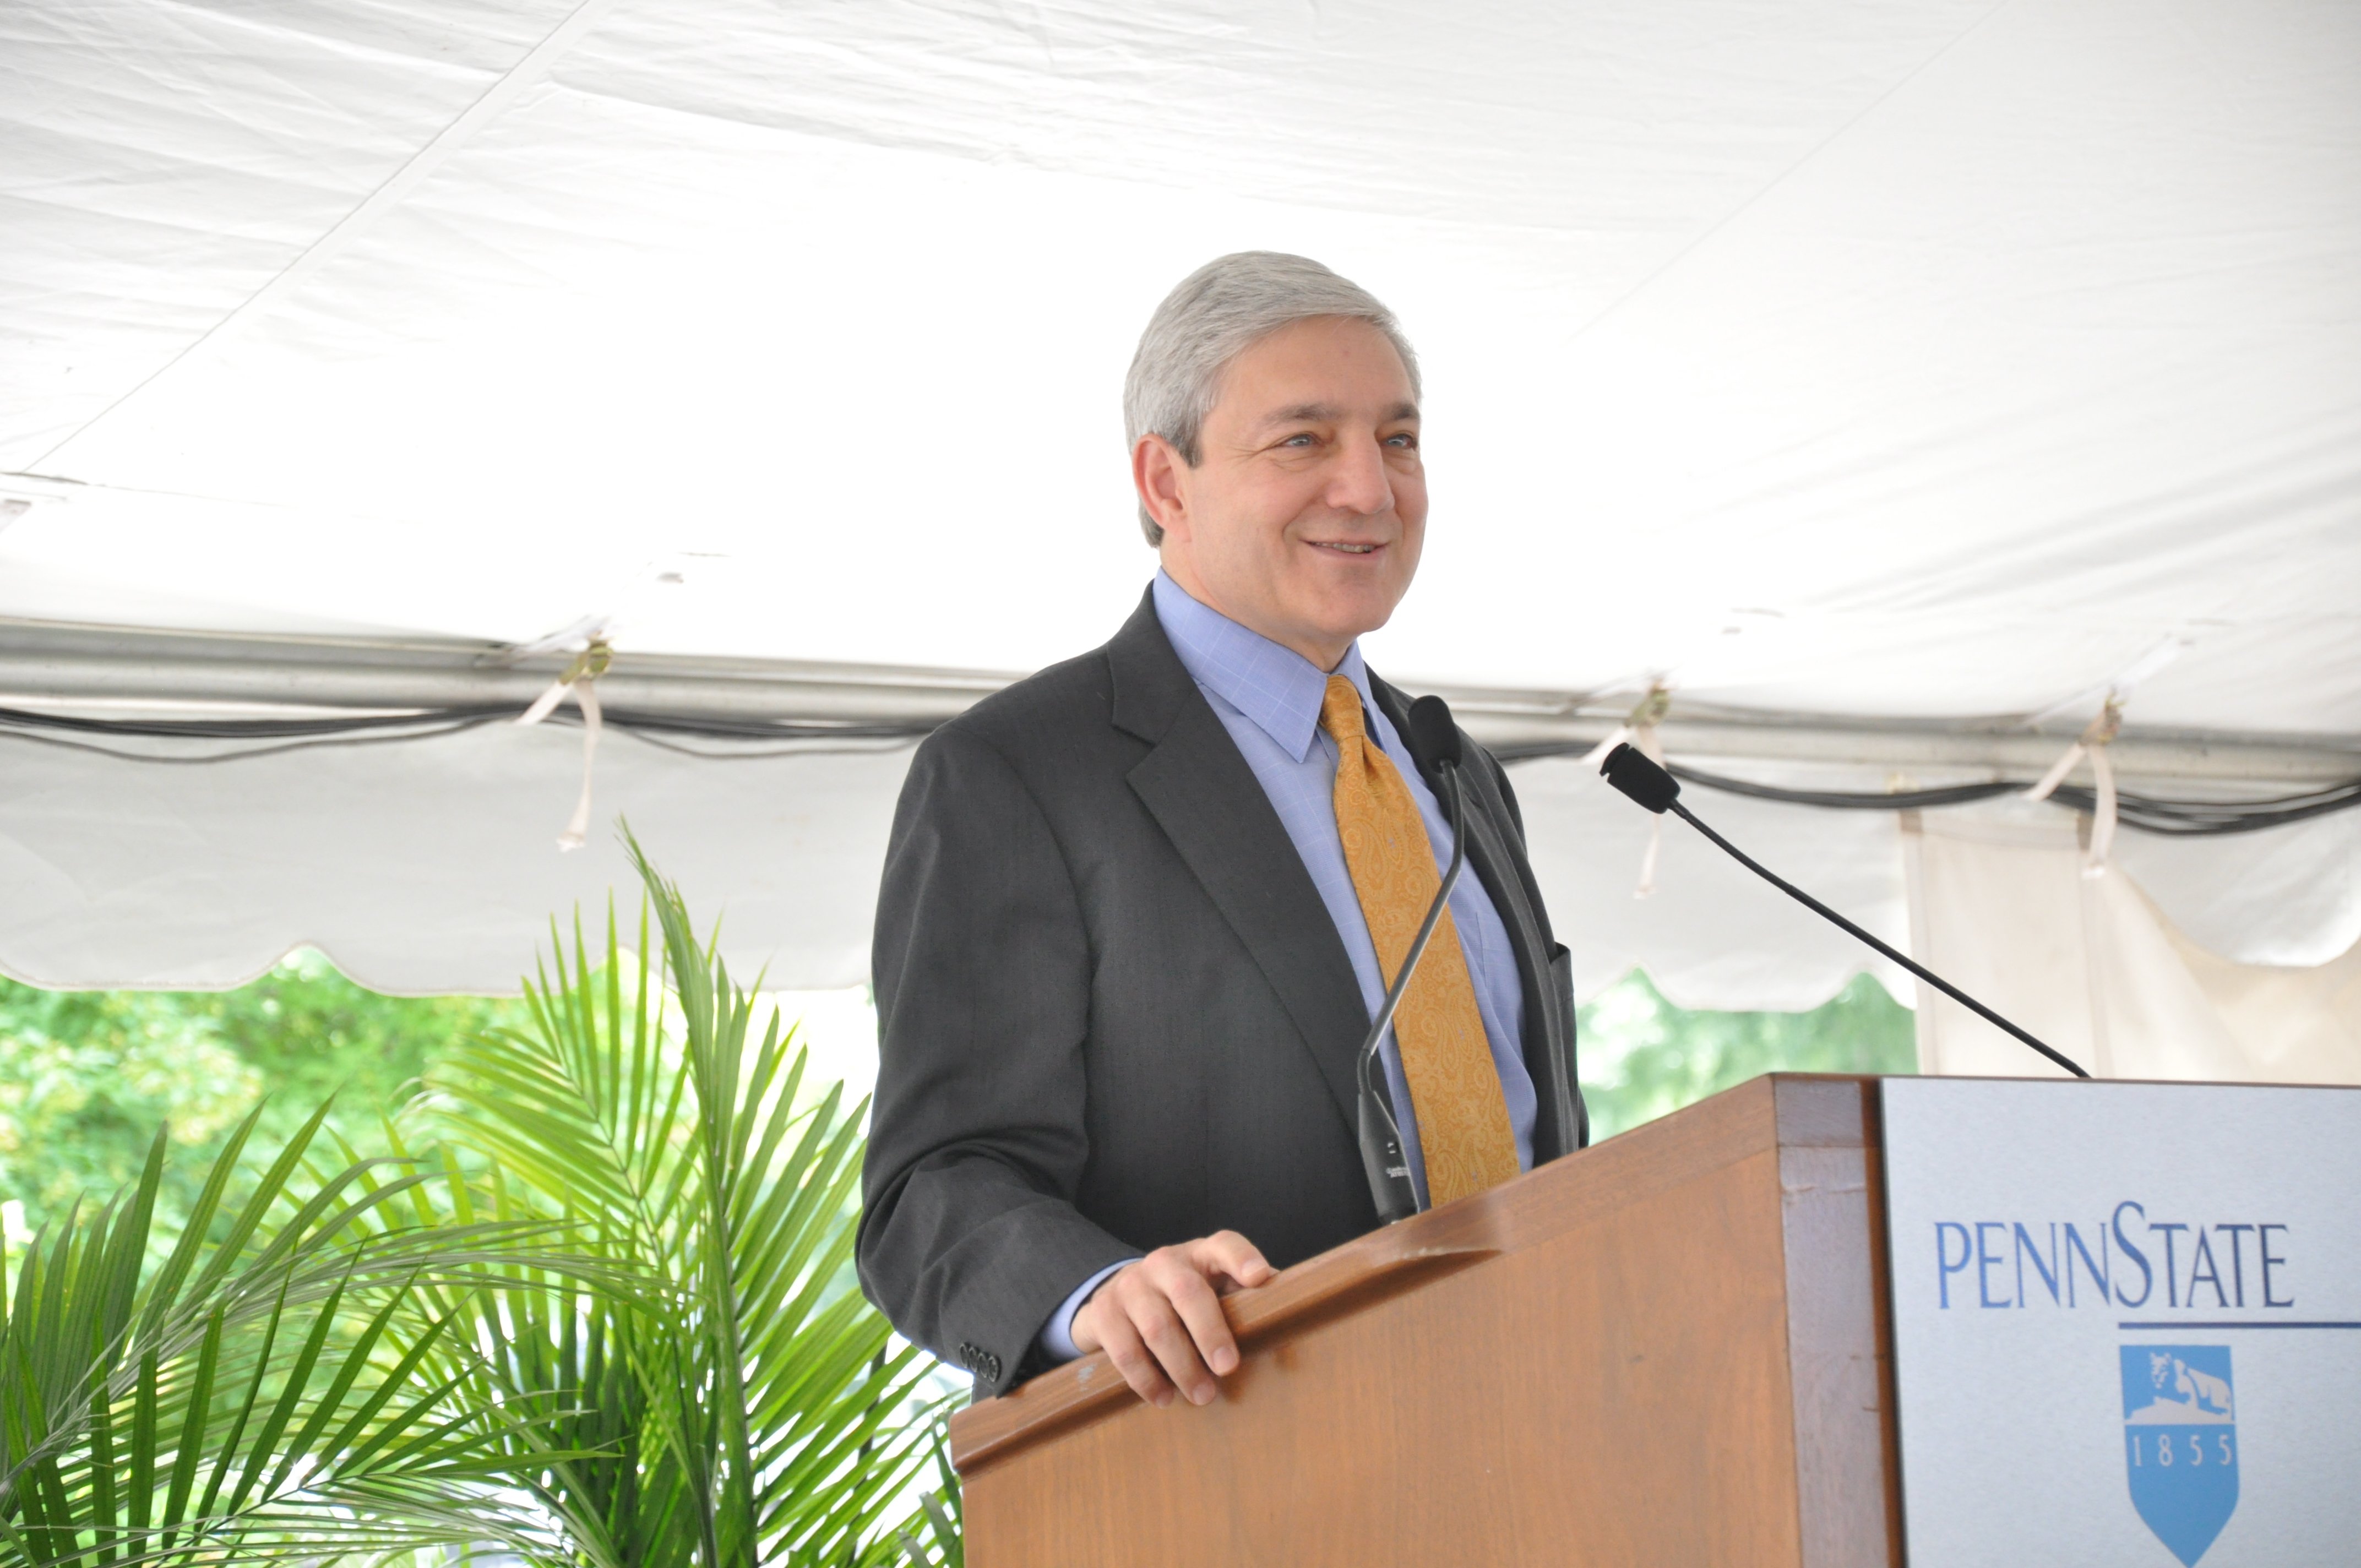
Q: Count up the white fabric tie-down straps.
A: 3